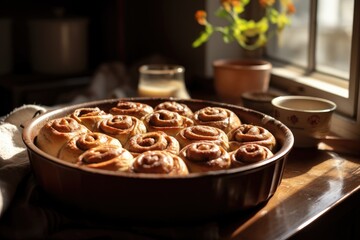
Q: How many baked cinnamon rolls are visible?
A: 15